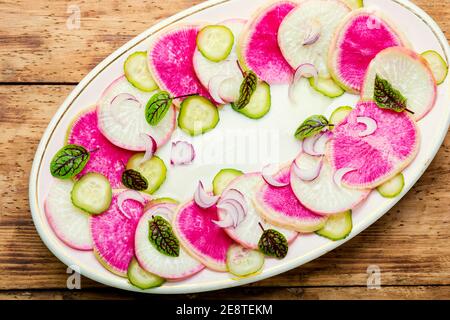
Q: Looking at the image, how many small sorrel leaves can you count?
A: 8